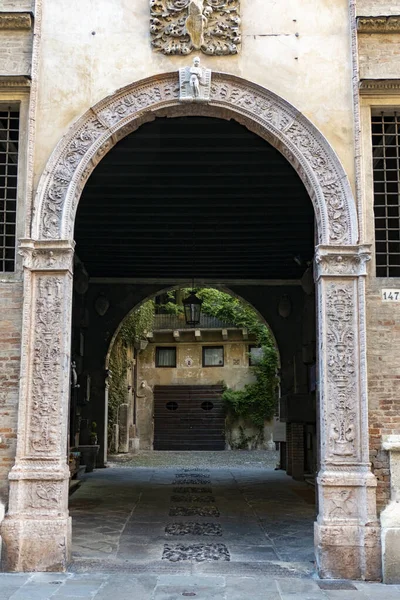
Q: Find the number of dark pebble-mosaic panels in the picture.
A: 8